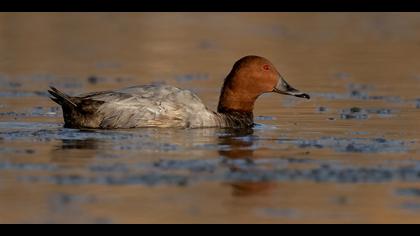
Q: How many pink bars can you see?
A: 0